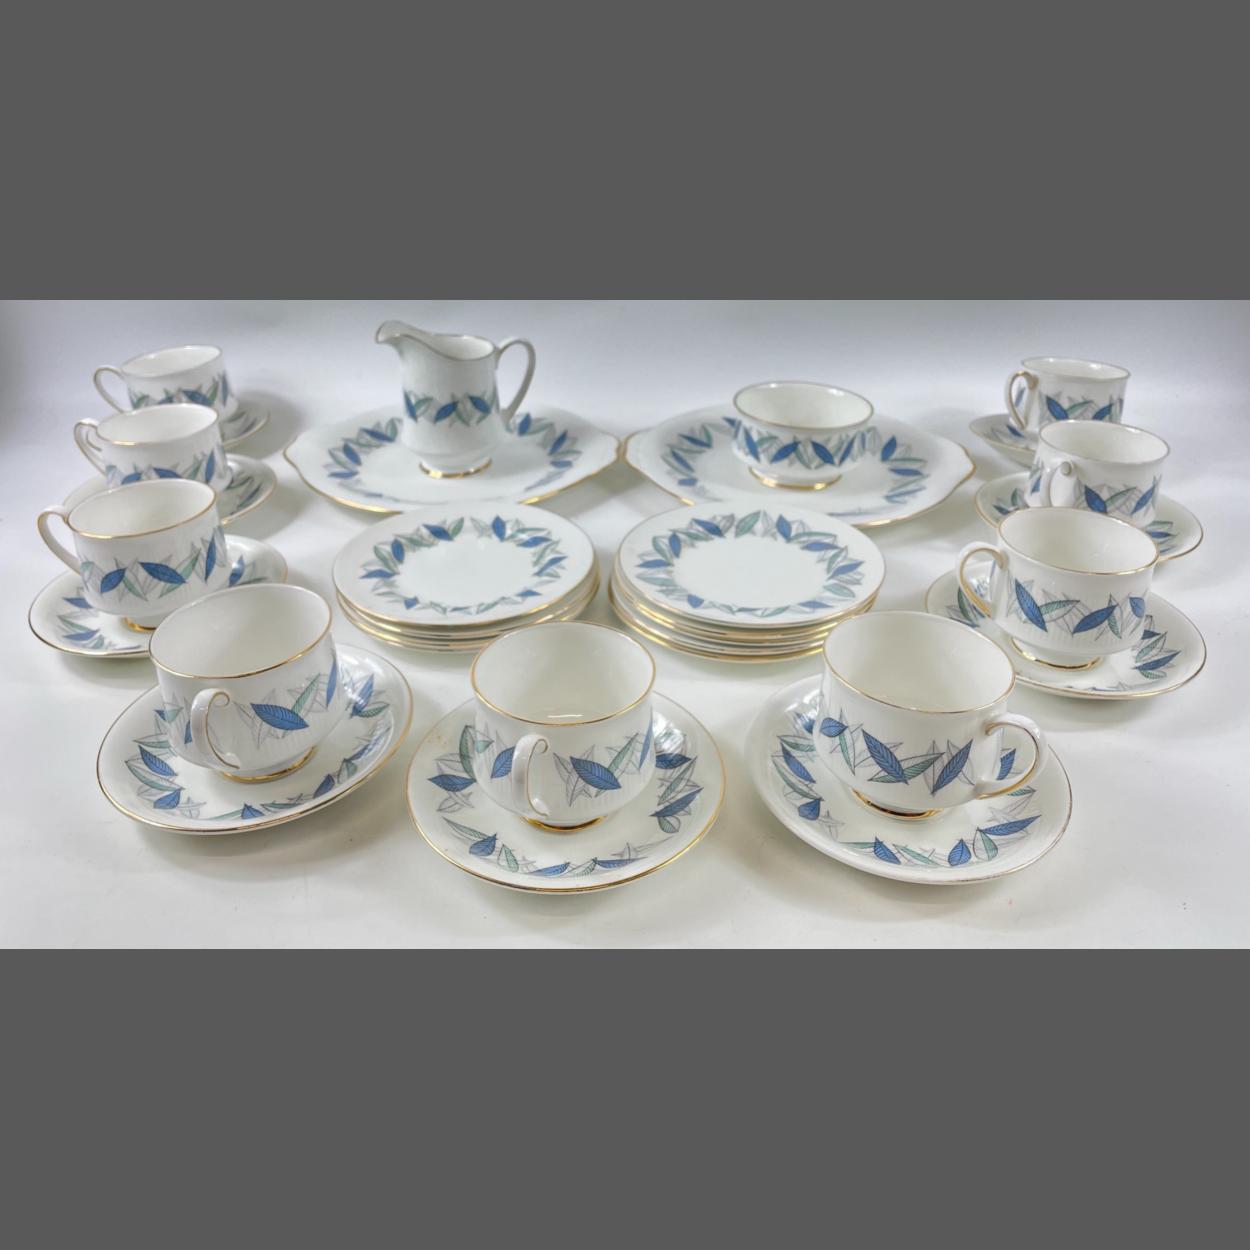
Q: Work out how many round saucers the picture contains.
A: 9